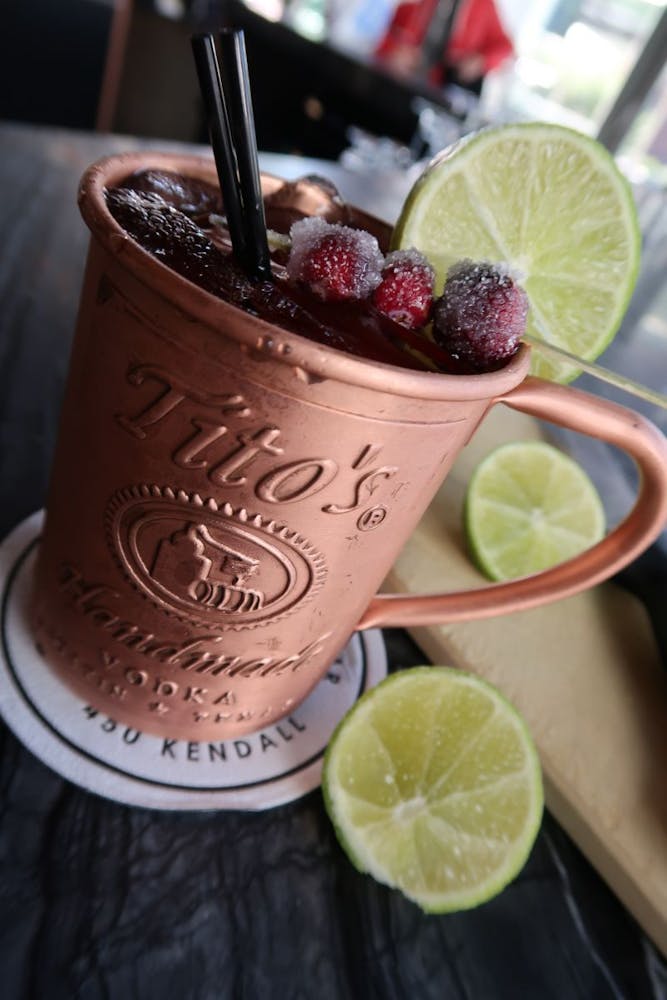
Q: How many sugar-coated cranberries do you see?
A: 3